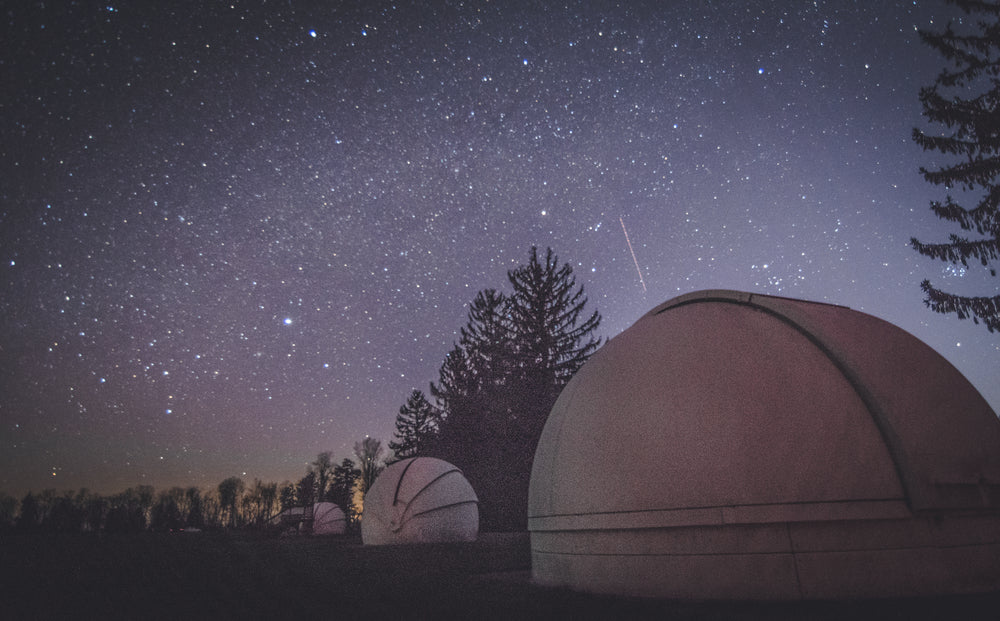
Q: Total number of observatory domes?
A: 3